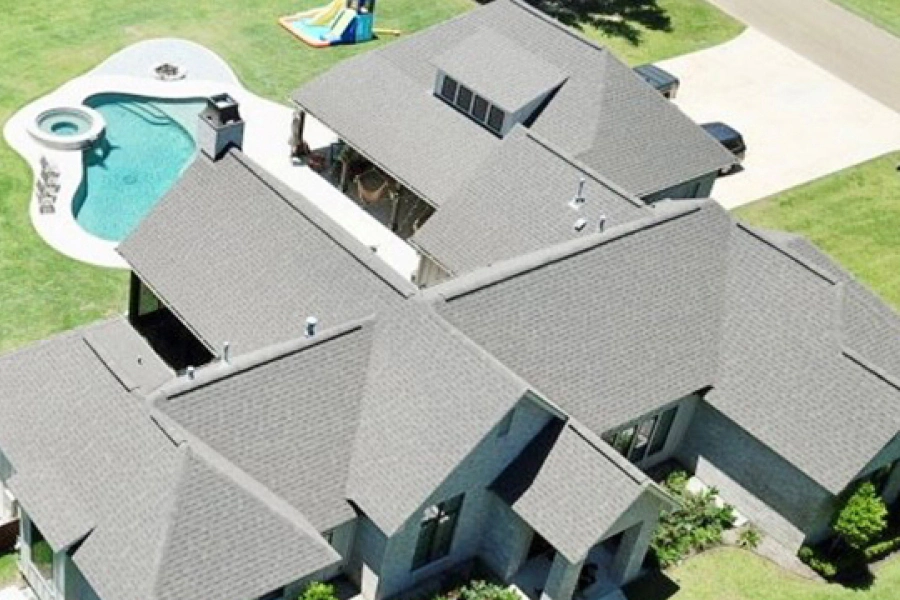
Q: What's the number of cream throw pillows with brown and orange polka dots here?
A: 0